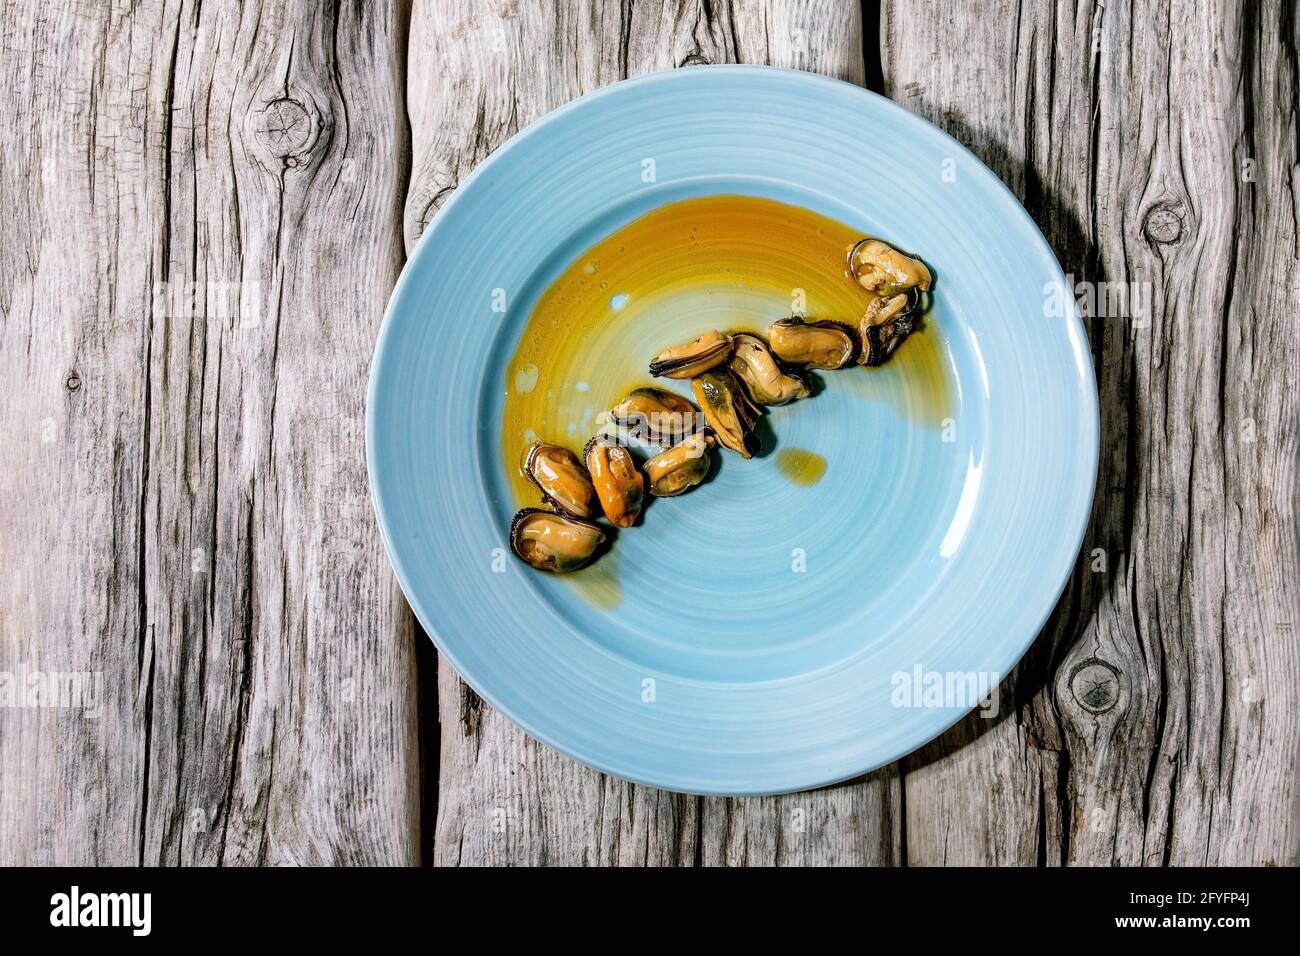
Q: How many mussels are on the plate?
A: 11